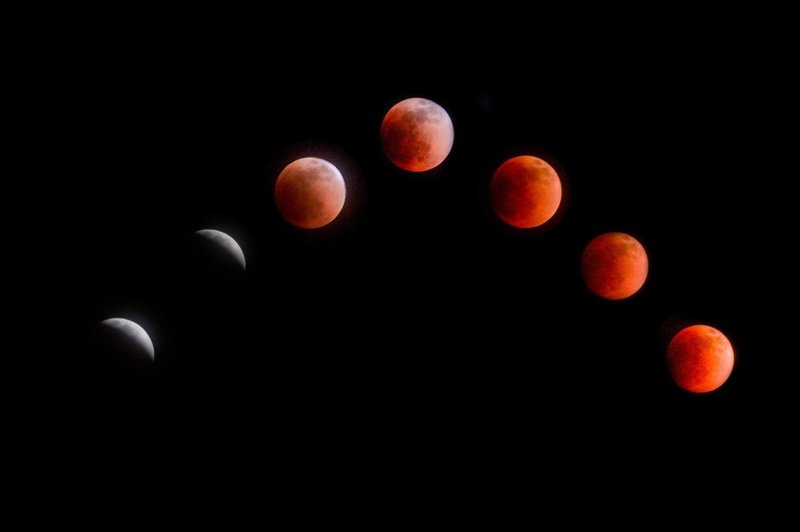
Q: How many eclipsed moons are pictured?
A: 7